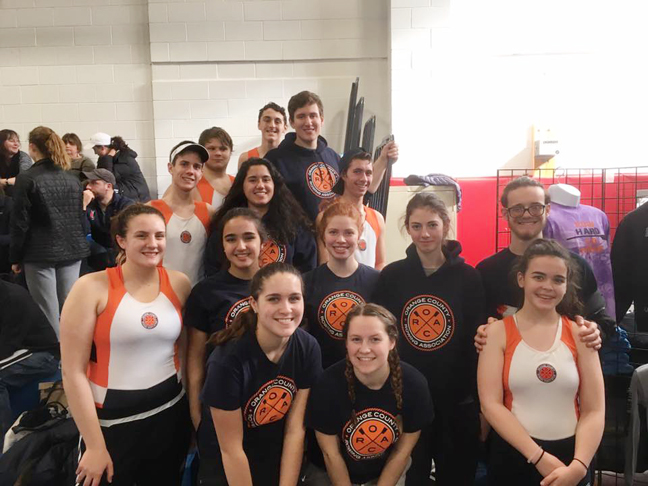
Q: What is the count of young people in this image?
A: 14